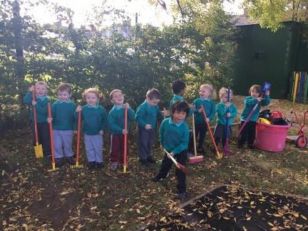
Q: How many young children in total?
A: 10